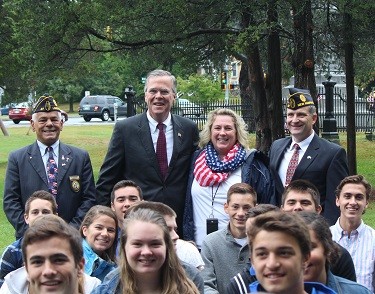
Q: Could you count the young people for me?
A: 12